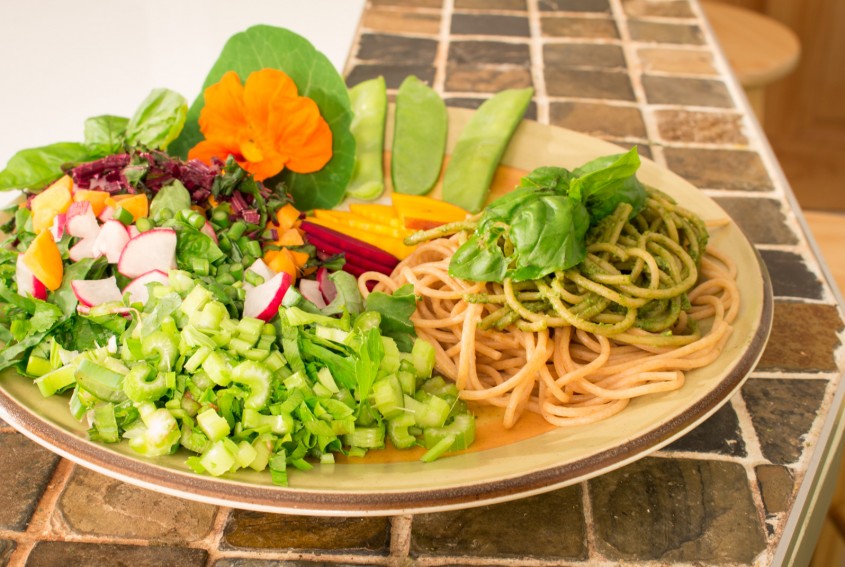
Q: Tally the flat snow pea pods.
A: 3